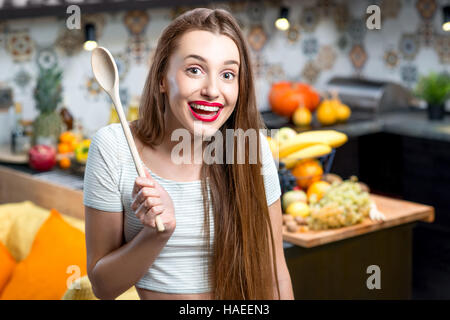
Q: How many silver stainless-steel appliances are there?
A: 1